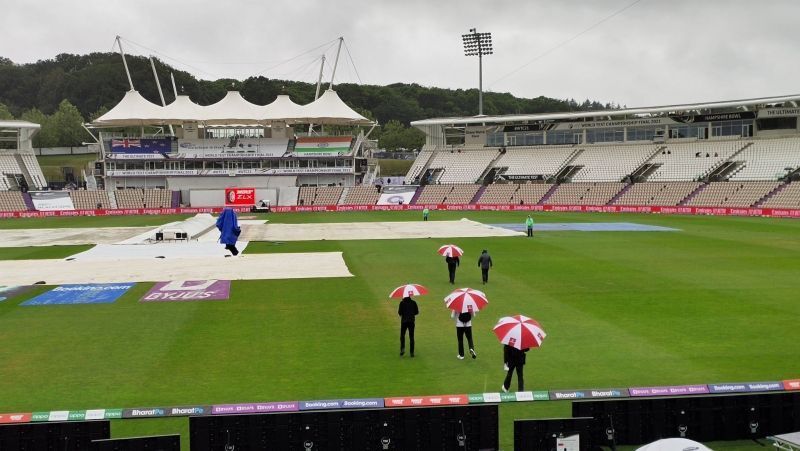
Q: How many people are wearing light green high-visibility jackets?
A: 2